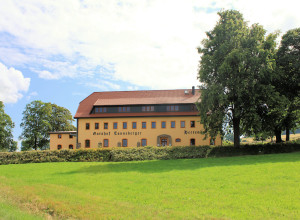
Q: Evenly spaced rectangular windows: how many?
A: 12